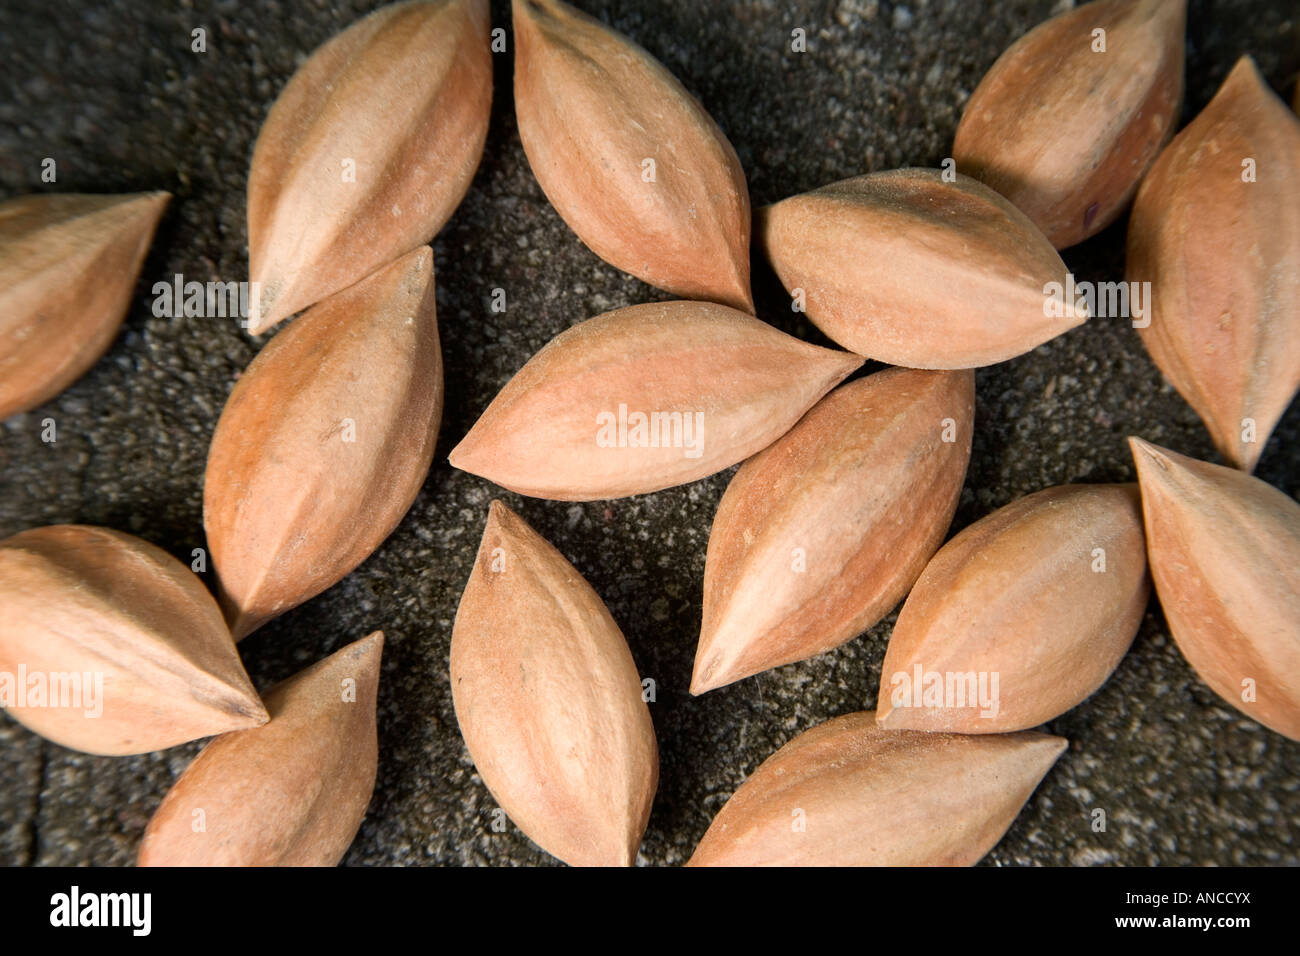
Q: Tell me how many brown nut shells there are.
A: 15